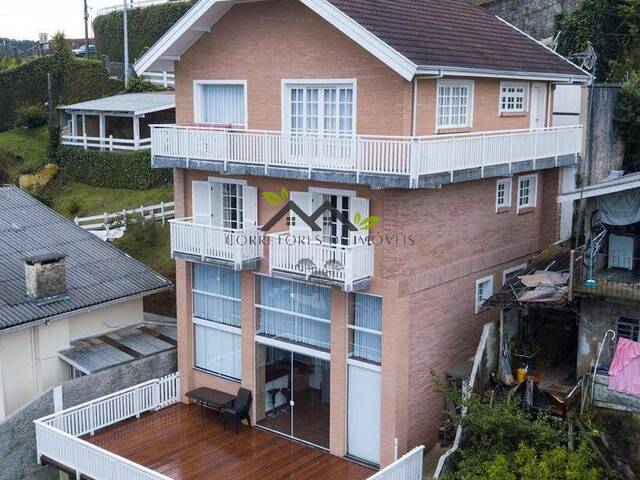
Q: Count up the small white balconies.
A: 2